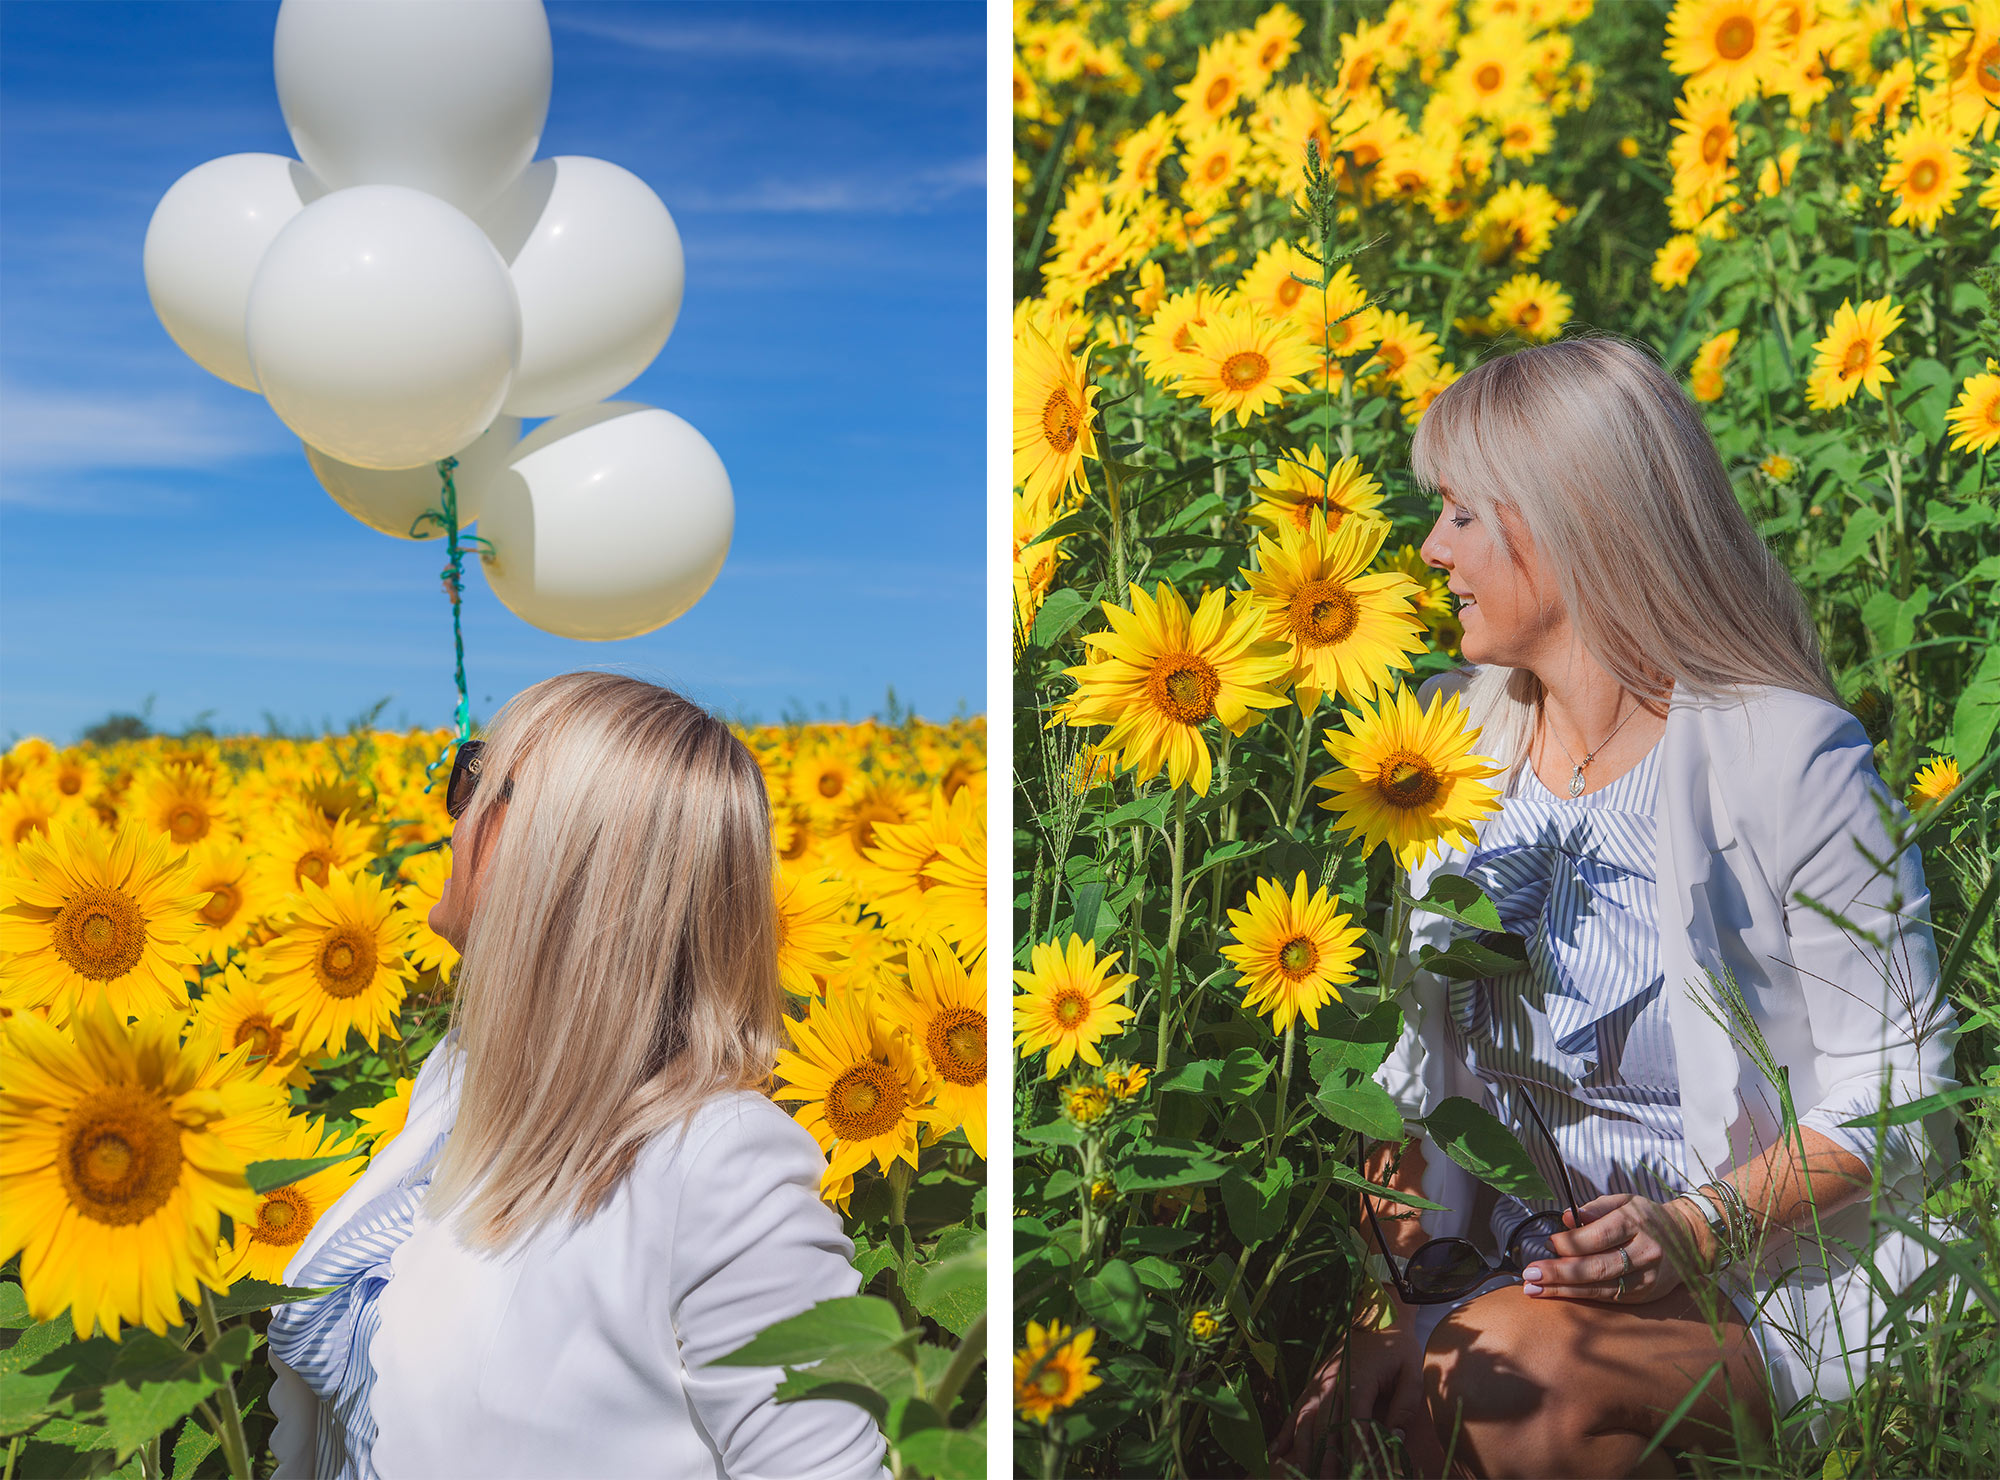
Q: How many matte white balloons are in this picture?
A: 6